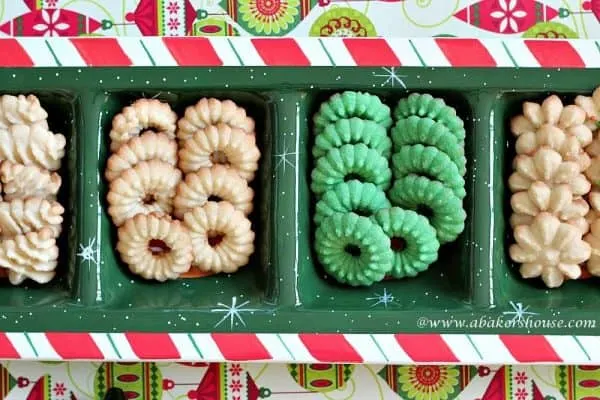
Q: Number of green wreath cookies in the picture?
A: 10